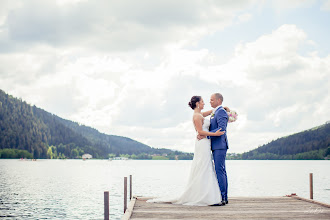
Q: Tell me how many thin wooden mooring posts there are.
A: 4